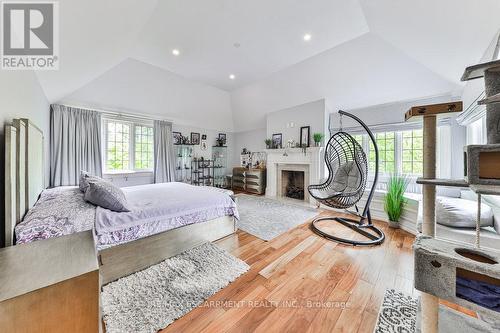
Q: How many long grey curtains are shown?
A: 2